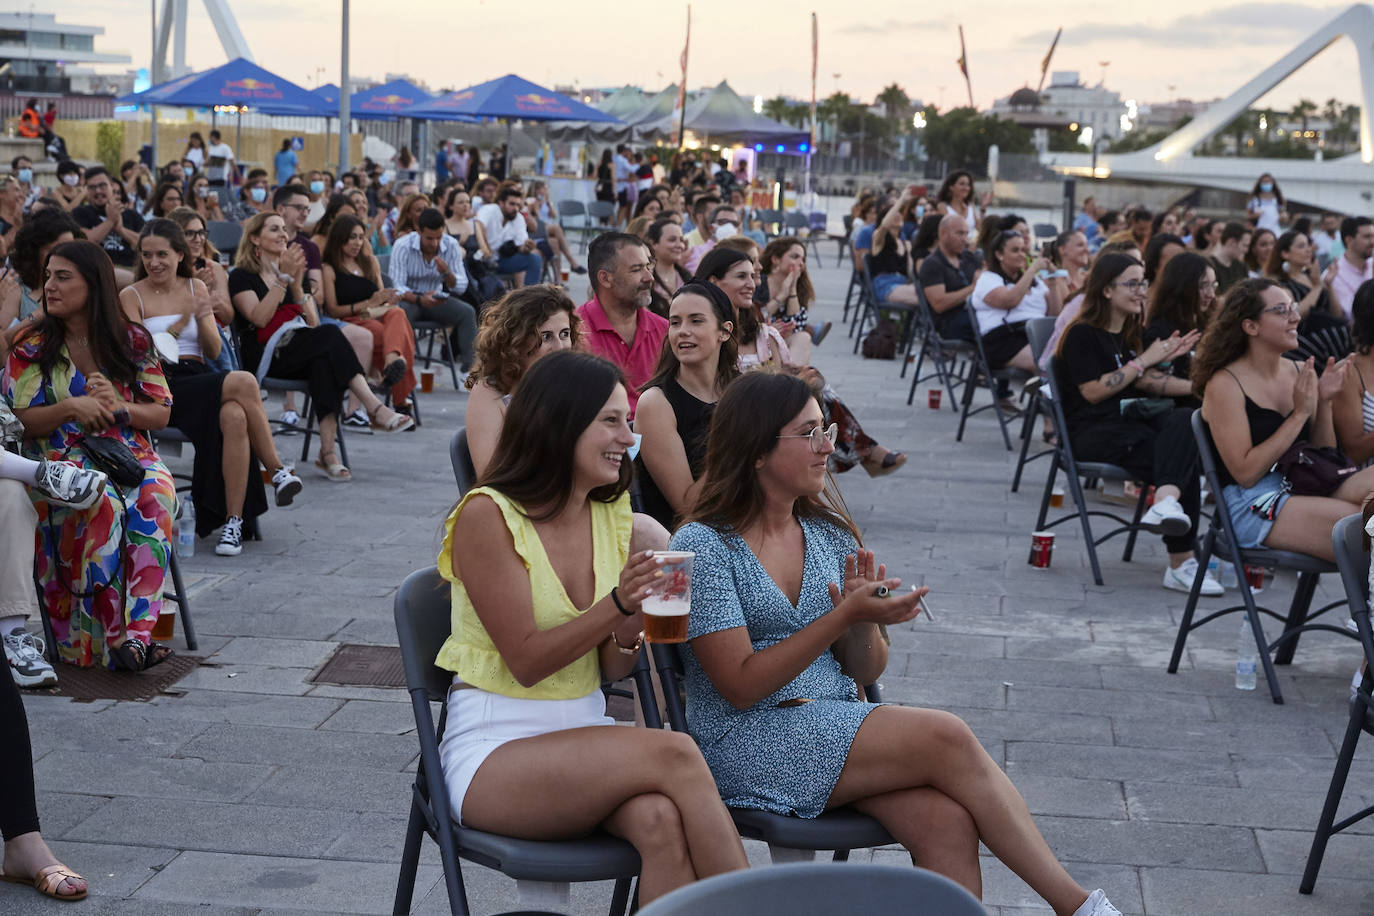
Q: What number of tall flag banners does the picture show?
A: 4